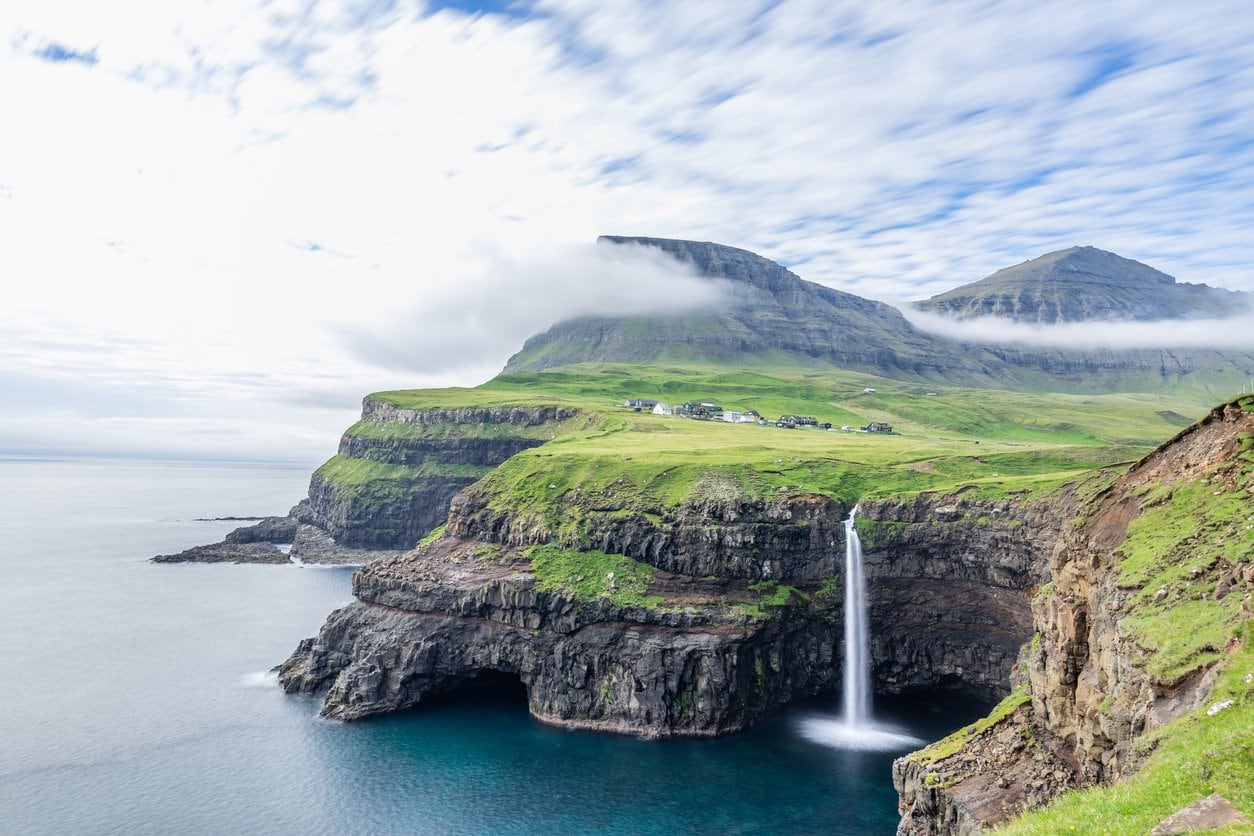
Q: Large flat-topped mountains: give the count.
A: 1